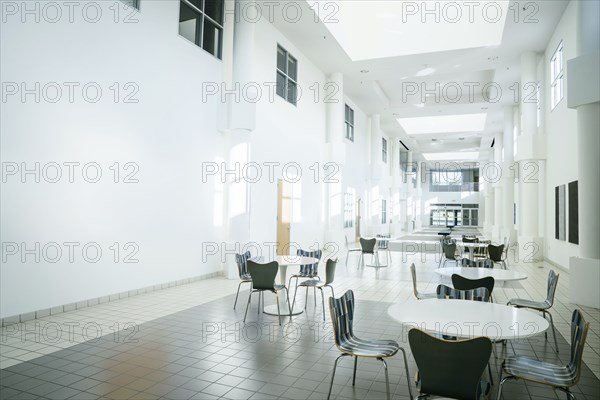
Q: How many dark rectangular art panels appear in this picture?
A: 2